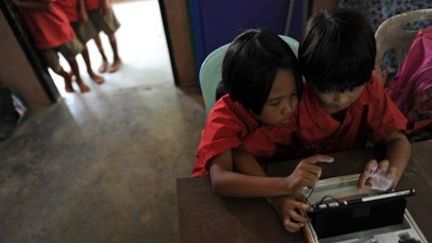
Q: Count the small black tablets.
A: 1